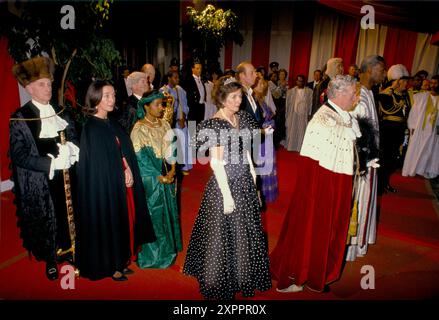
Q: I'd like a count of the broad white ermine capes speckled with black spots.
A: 1